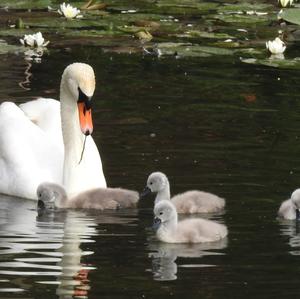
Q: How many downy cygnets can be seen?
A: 4